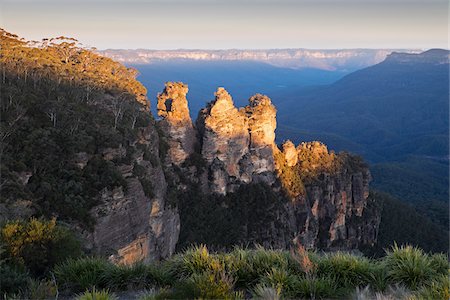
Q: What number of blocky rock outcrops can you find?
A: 3